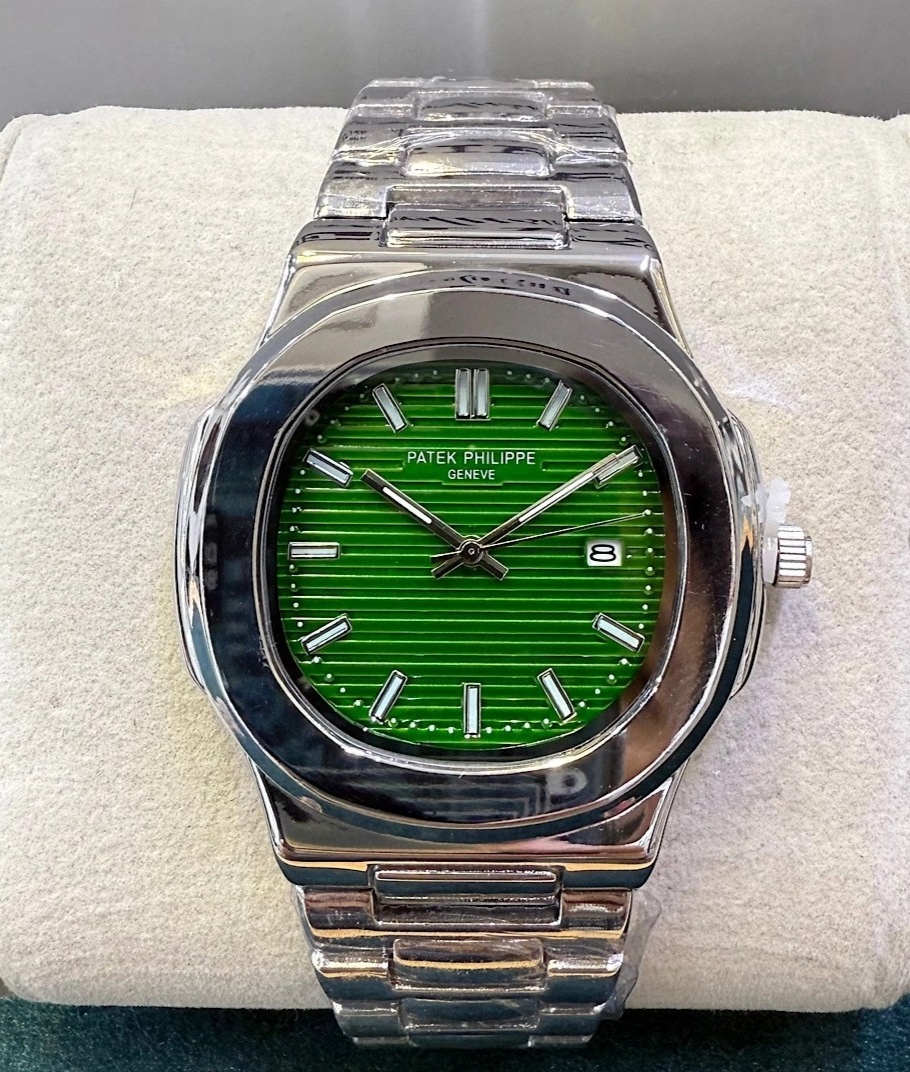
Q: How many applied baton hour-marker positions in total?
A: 11